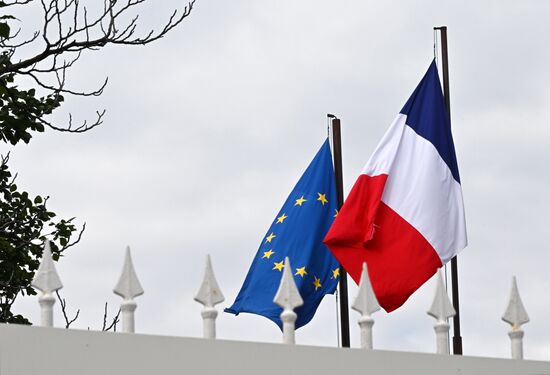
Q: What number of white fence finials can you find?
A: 7